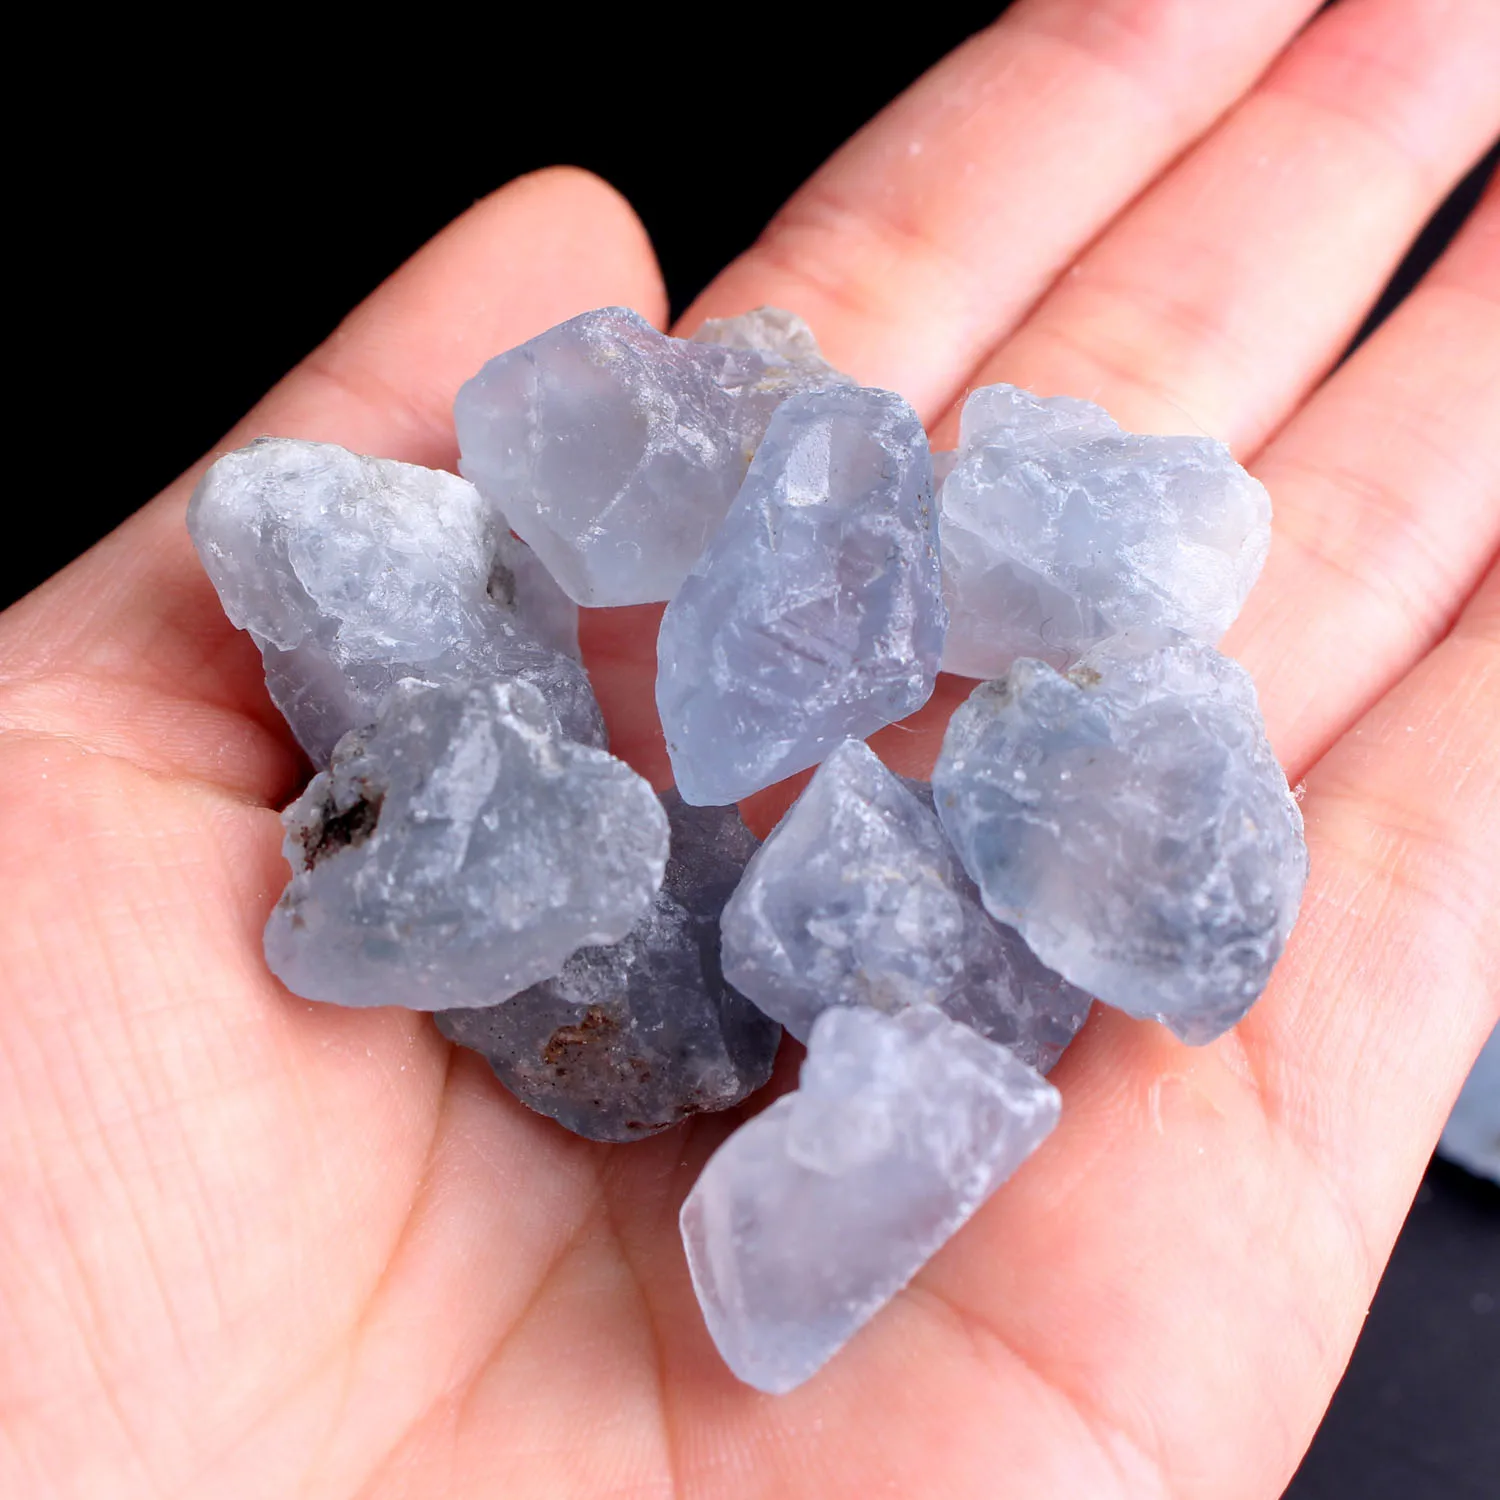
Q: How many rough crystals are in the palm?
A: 9